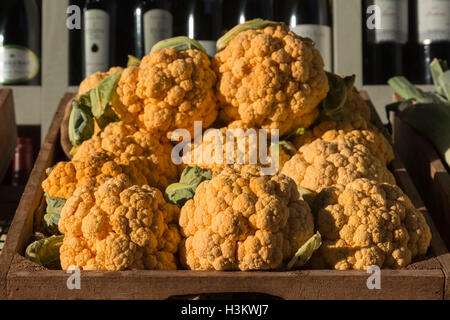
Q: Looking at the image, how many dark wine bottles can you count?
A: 8